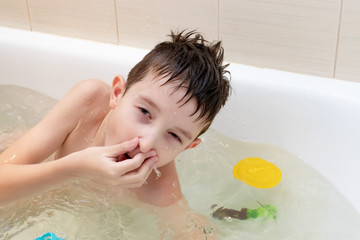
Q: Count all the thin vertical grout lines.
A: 4